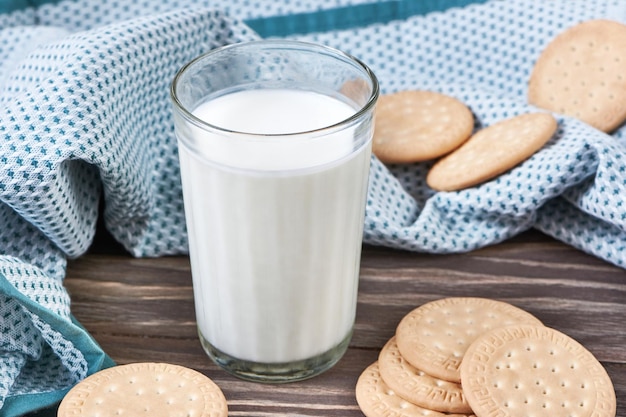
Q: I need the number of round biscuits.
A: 8